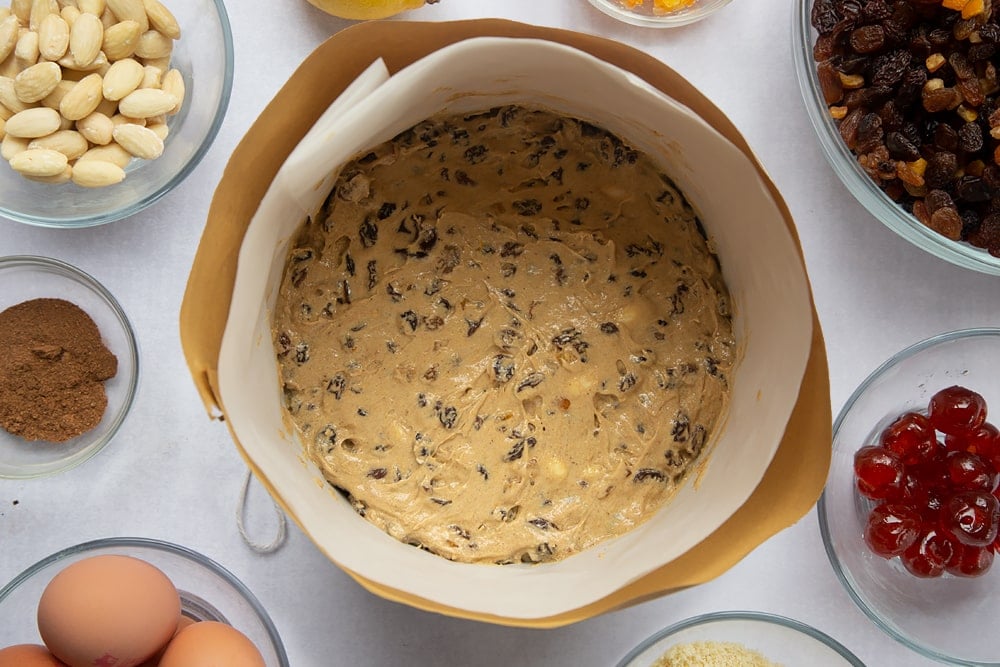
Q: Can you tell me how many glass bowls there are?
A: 7